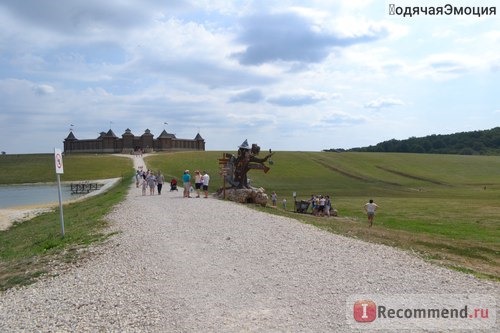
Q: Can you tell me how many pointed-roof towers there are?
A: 6